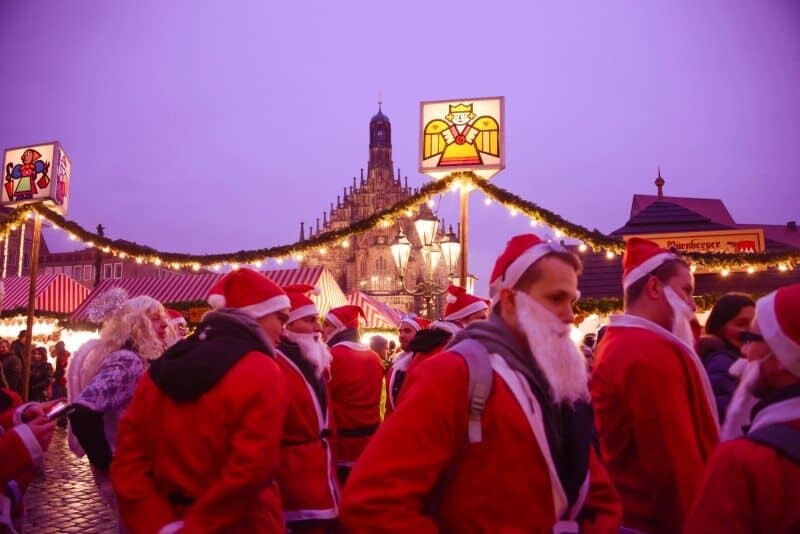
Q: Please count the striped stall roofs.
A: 3